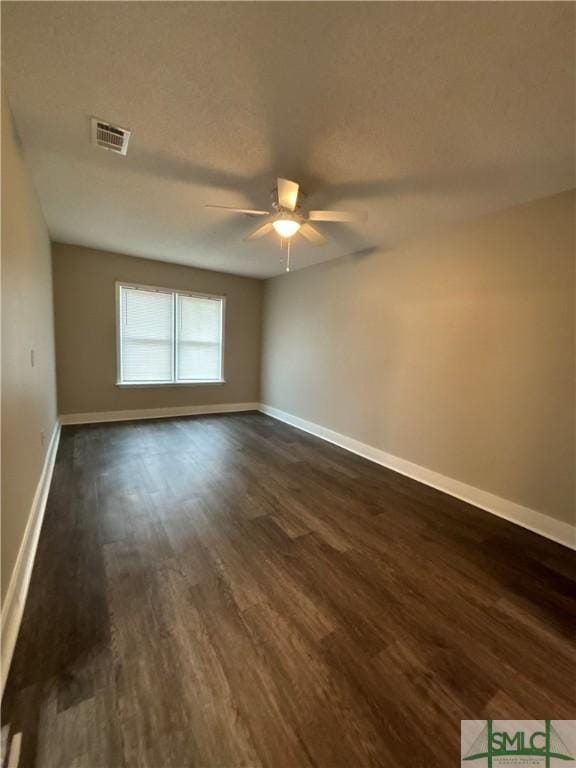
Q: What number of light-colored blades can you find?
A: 5